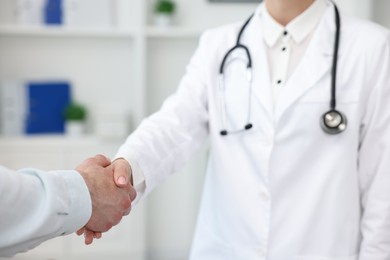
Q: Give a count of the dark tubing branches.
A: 2